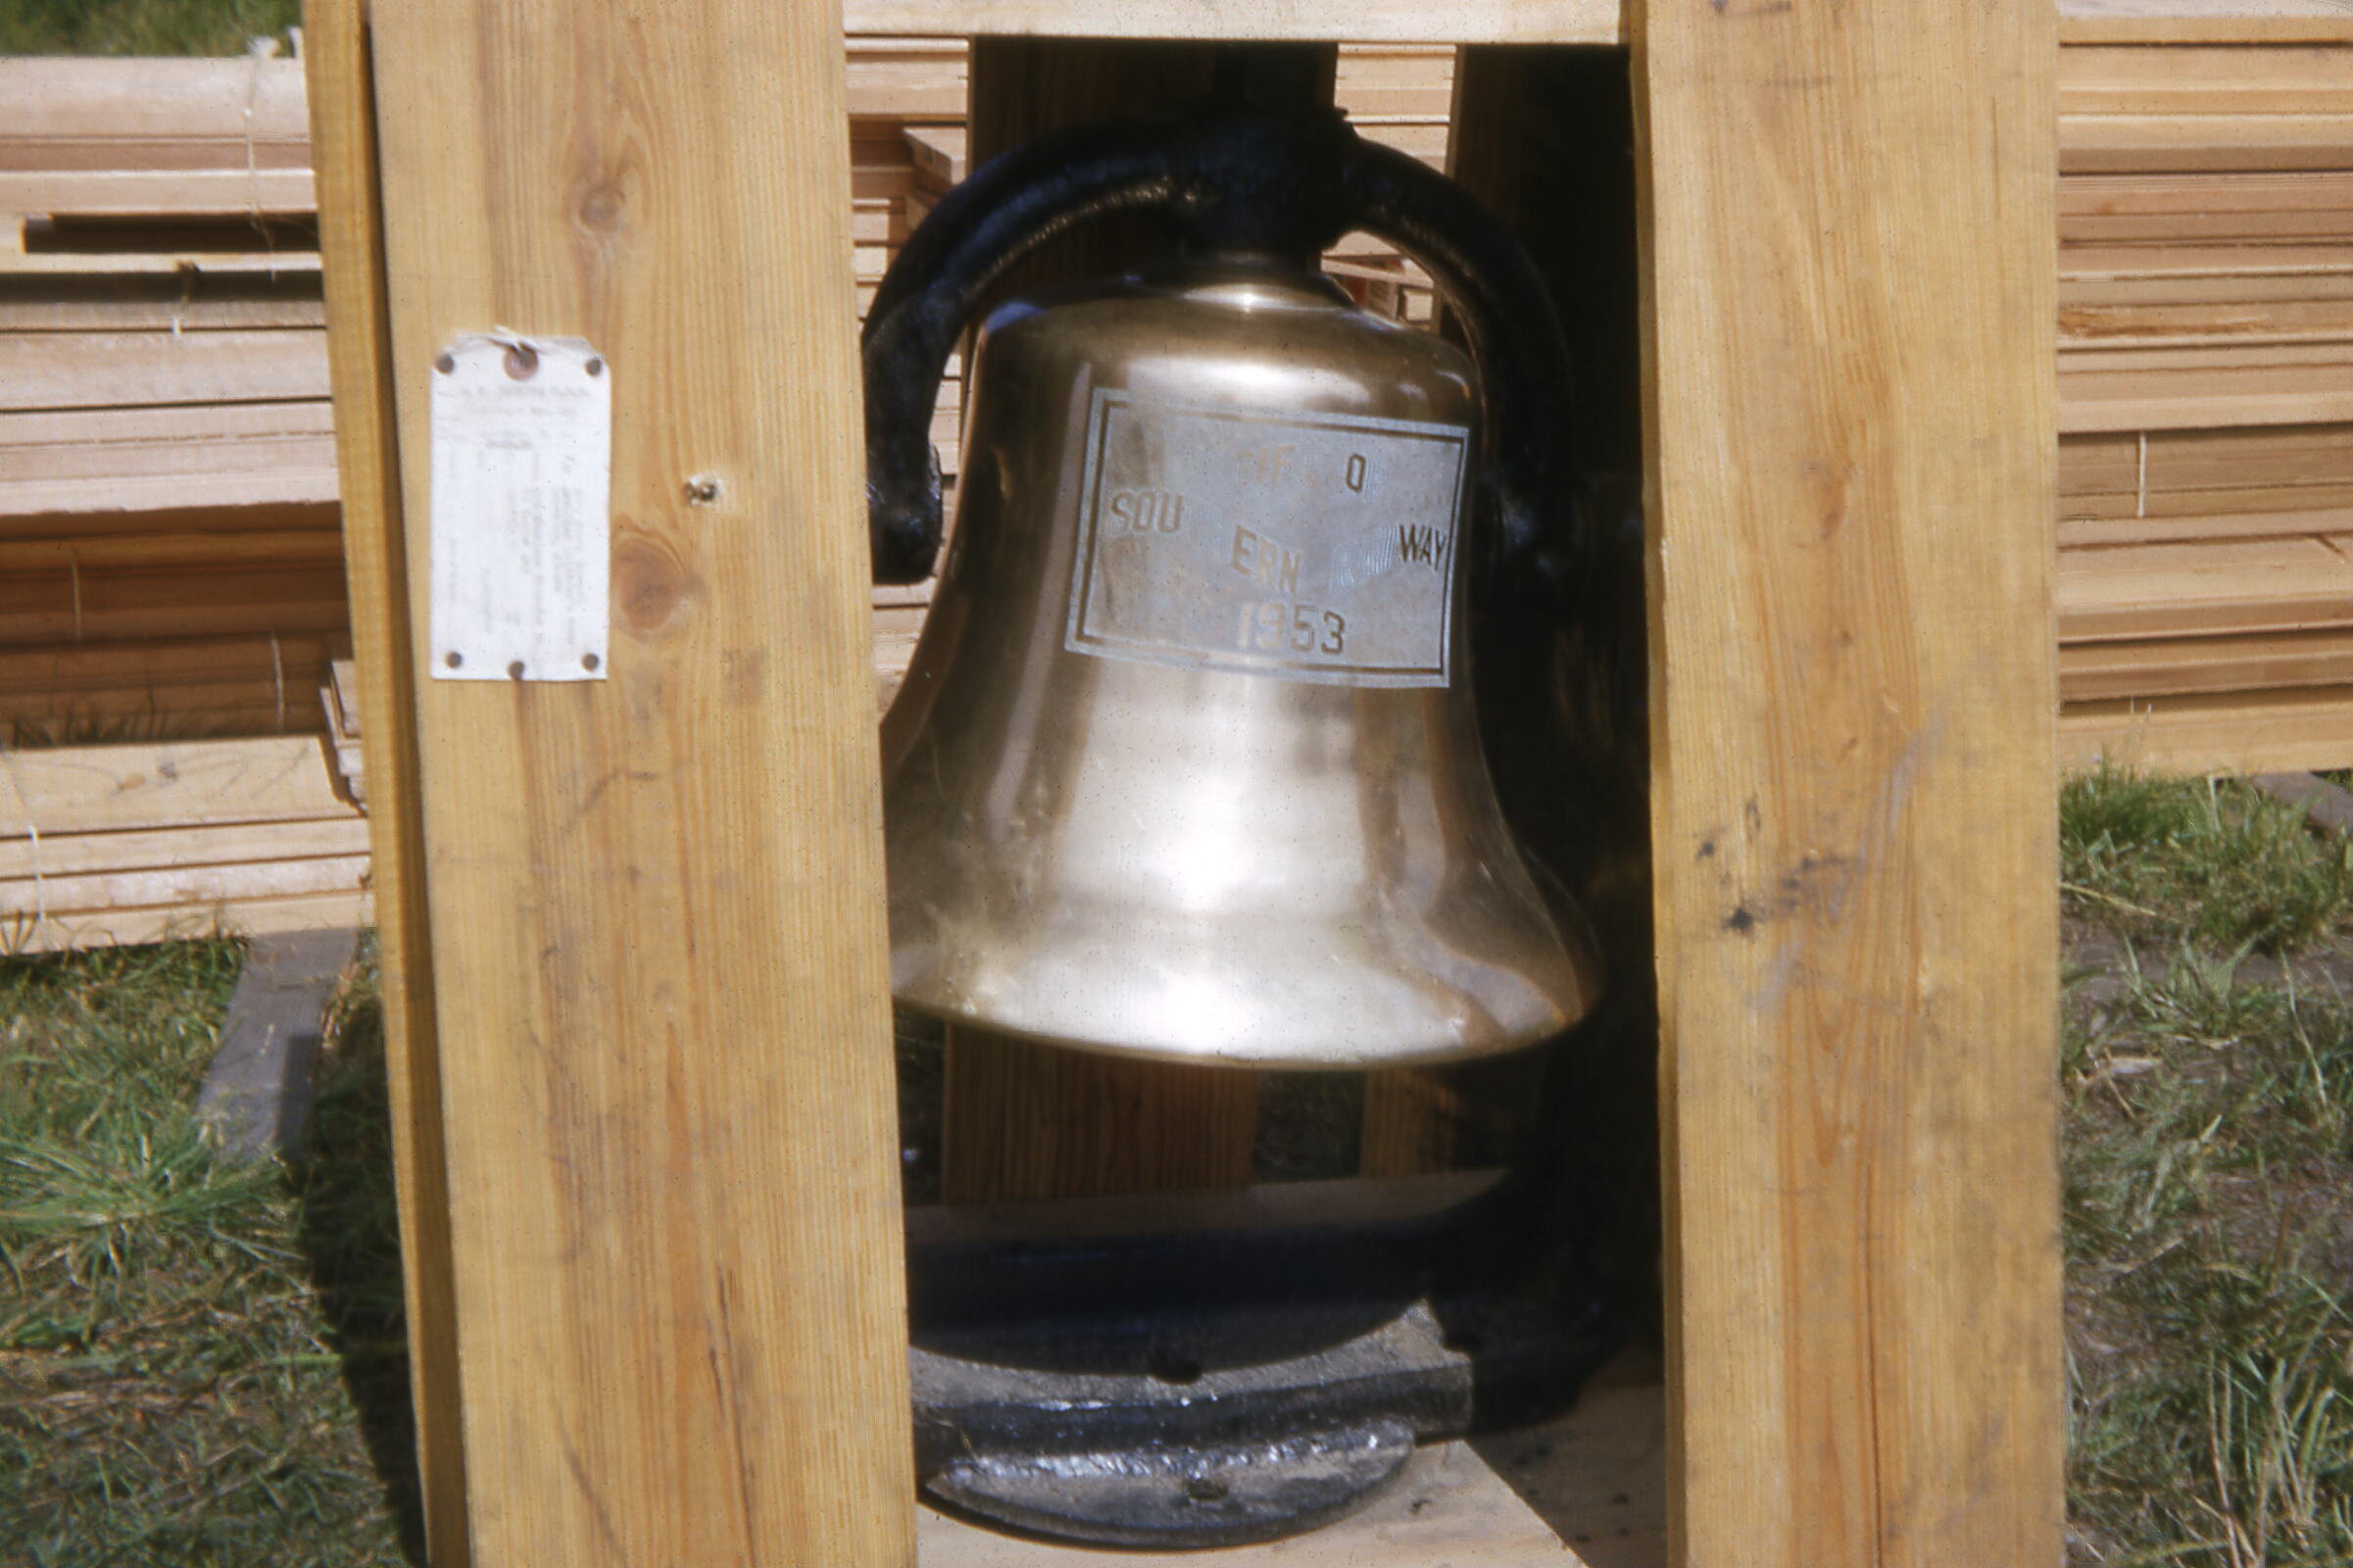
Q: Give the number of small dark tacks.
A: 5